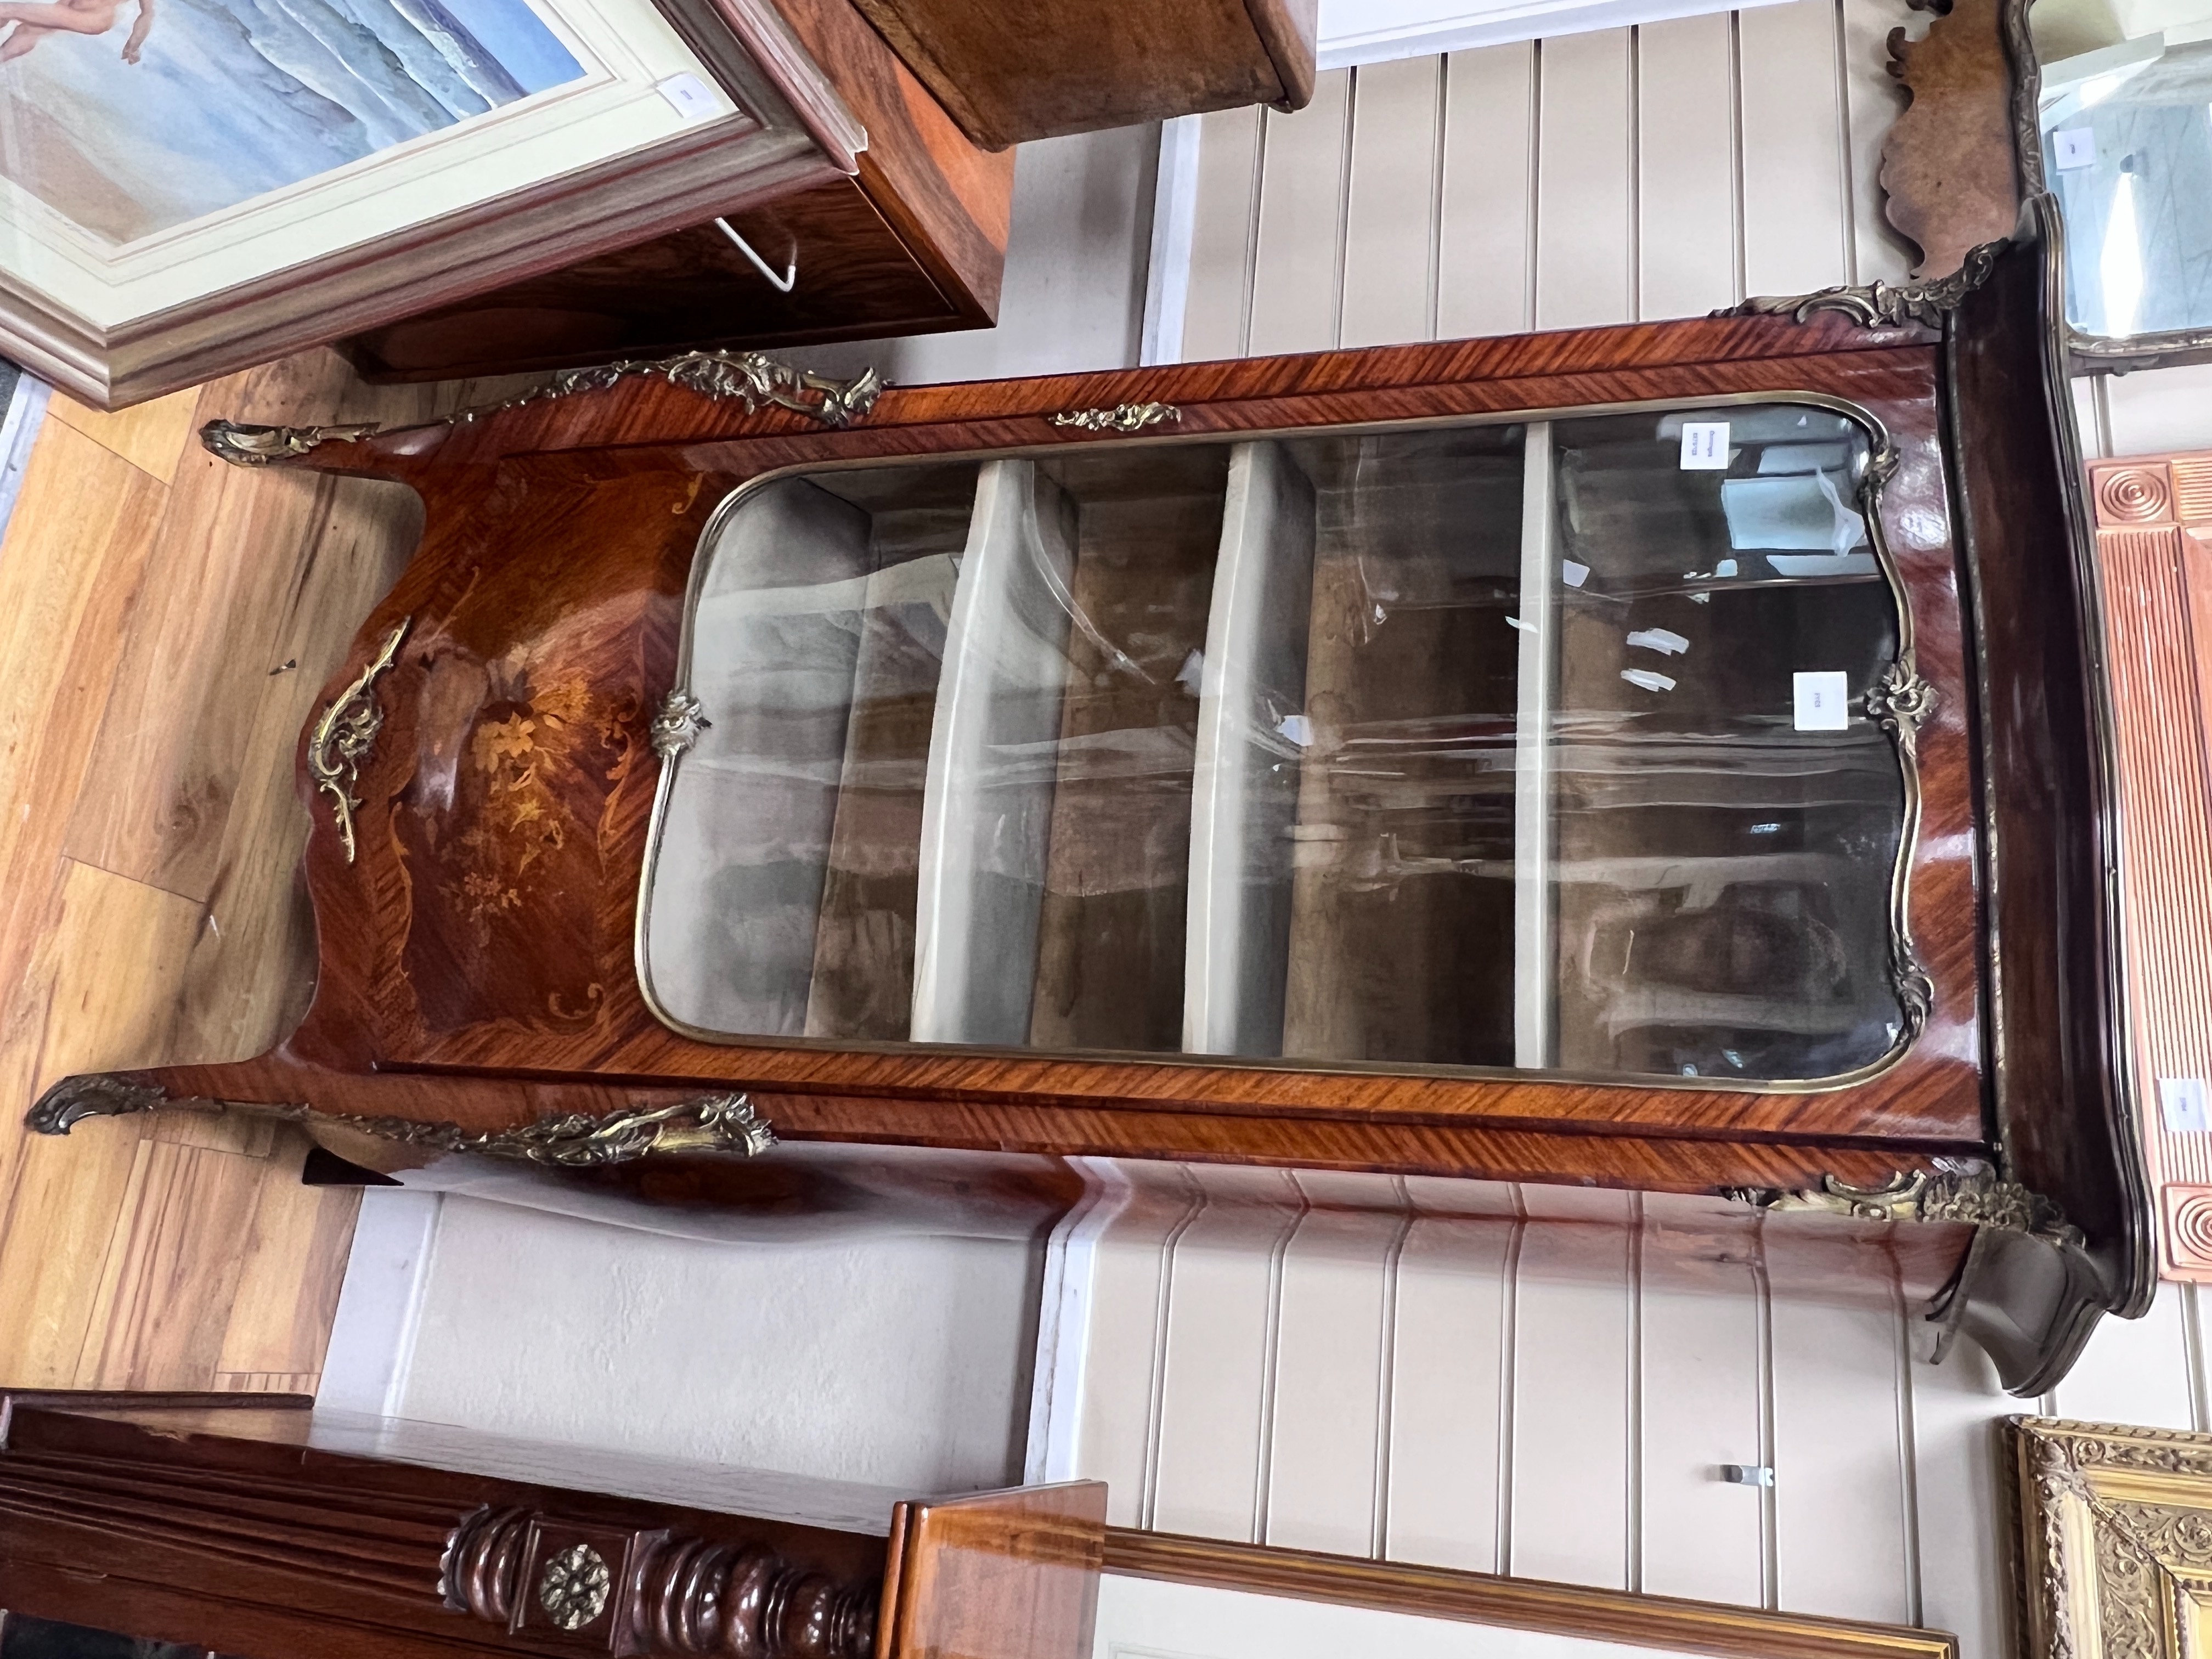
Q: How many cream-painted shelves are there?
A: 3